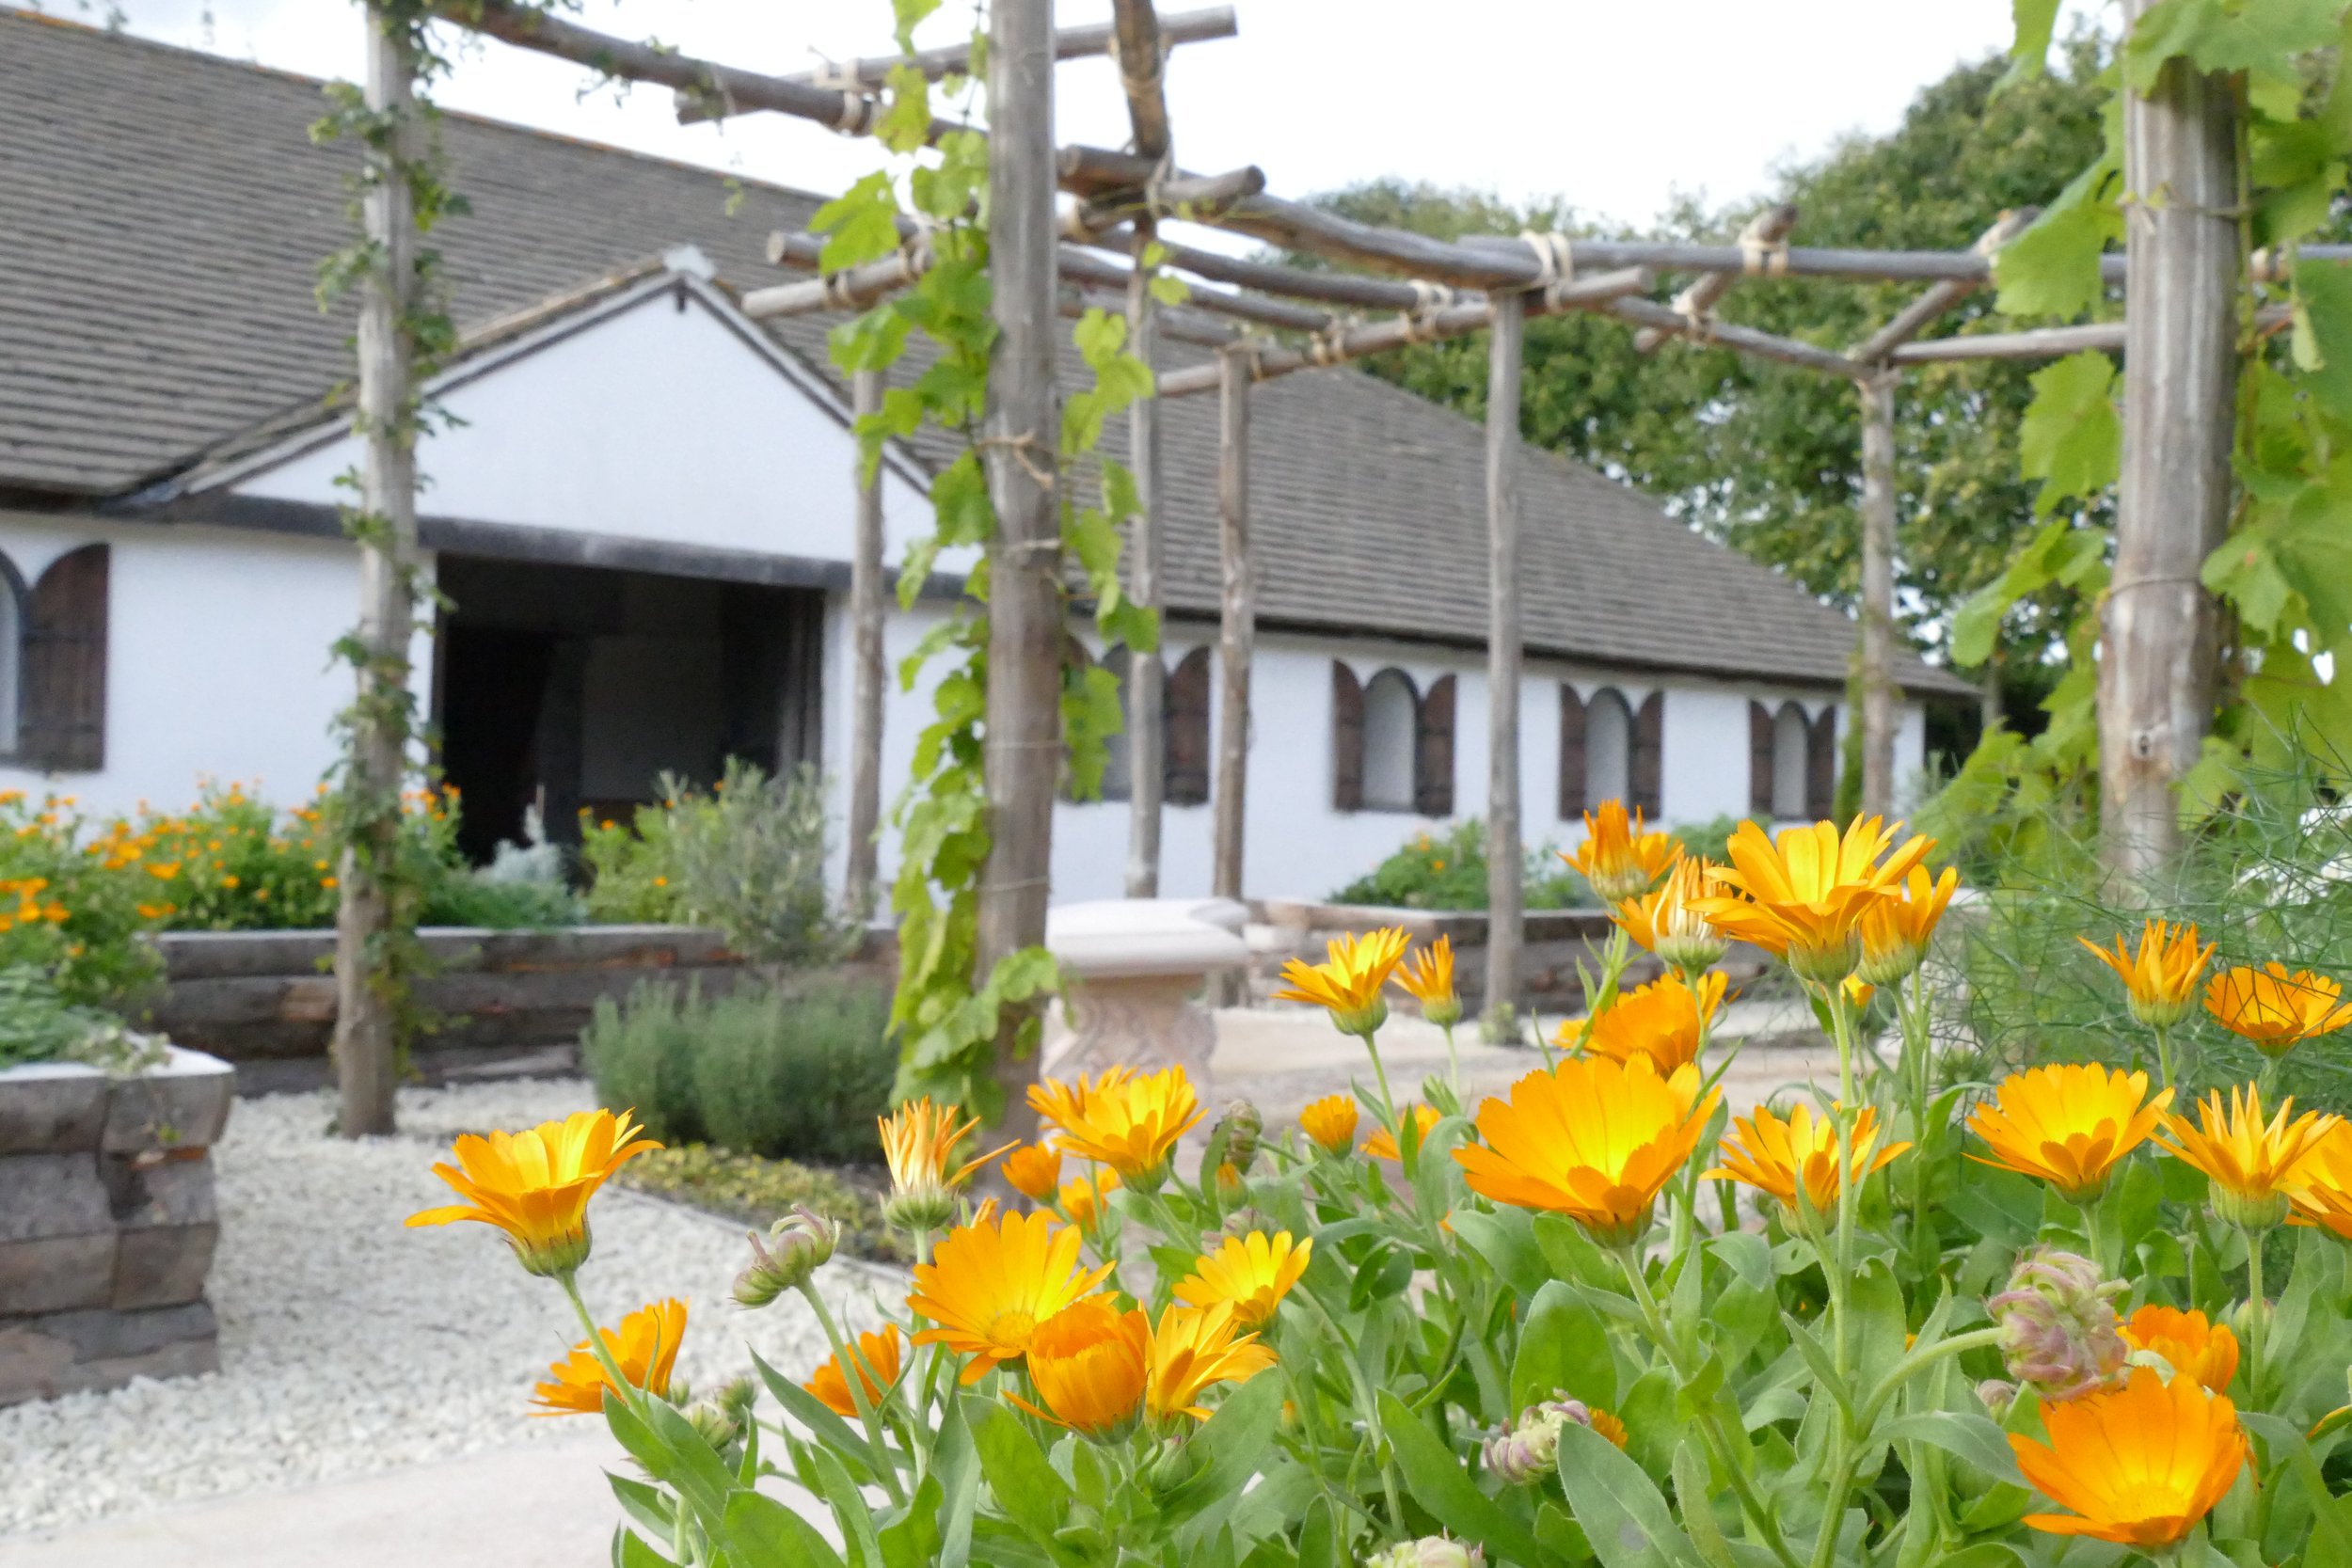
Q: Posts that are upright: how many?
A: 8